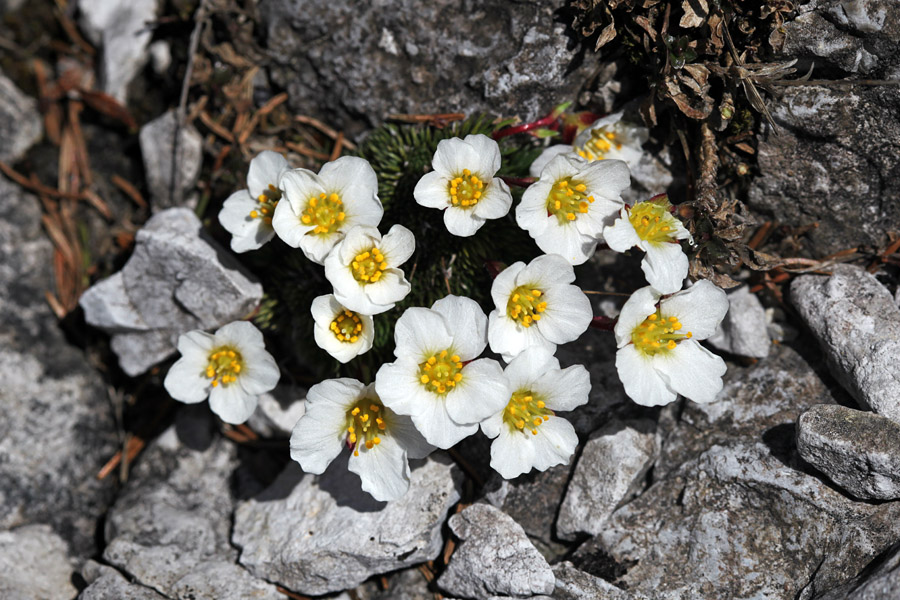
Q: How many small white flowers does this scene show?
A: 14